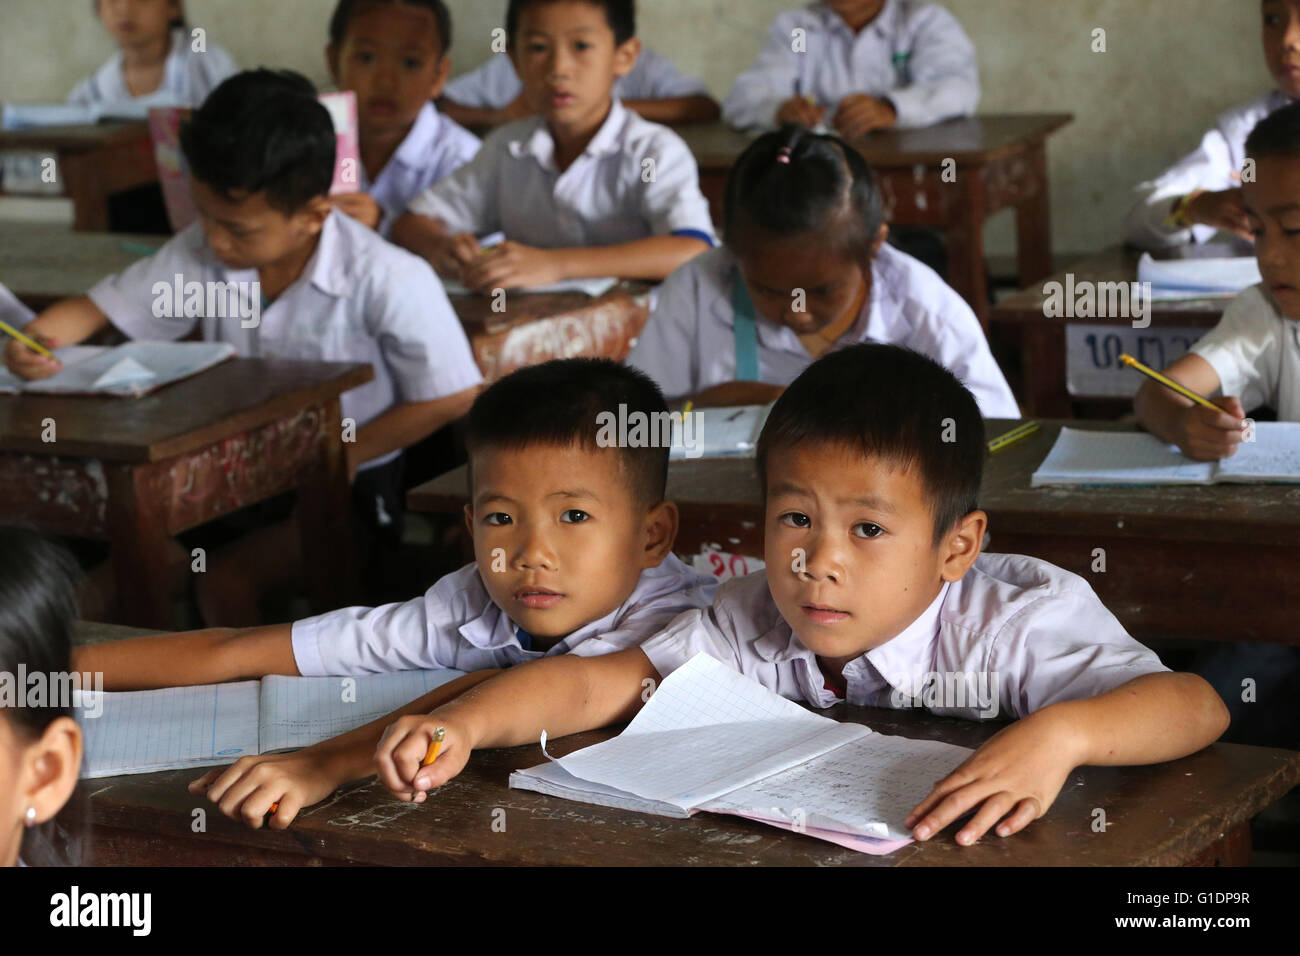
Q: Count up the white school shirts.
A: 11